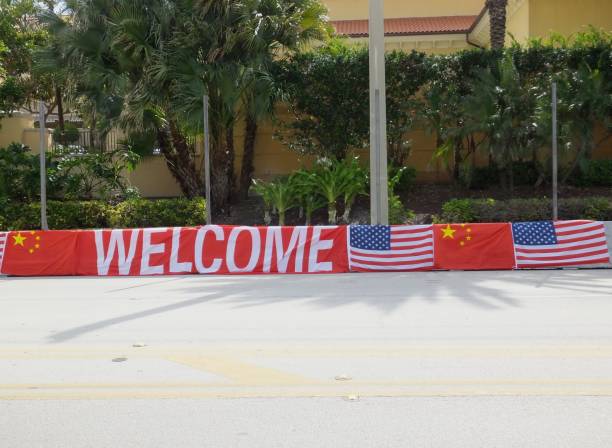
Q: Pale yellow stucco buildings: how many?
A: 1